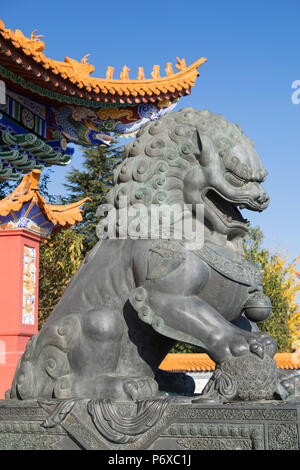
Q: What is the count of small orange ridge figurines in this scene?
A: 6